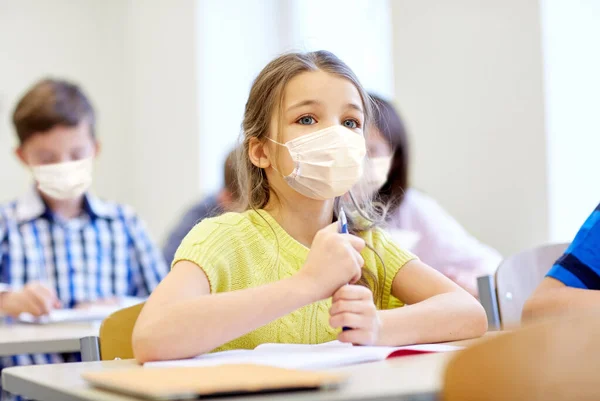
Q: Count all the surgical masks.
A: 3